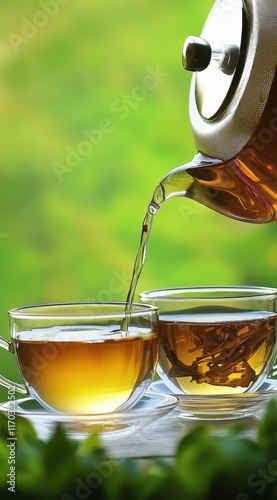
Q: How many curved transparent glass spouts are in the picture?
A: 1